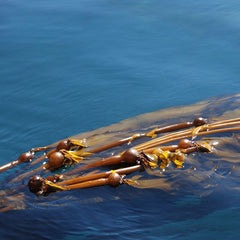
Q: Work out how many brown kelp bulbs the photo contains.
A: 8